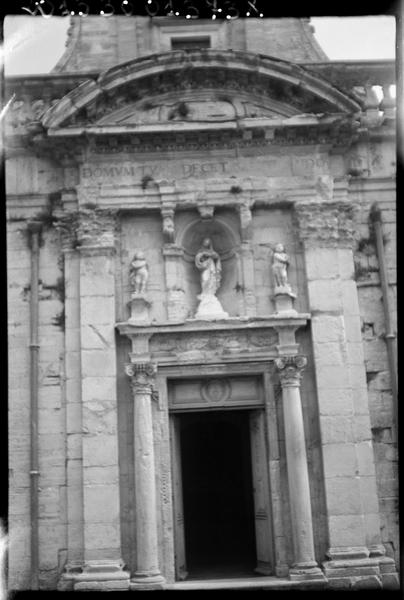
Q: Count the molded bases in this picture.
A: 4